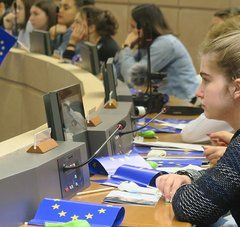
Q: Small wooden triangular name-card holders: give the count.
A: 3